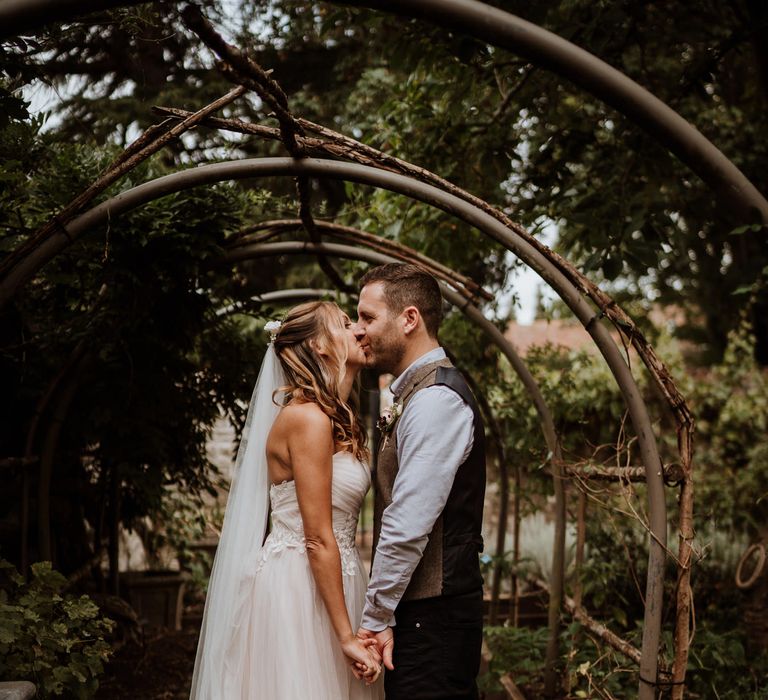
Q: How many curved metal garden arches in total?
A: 4